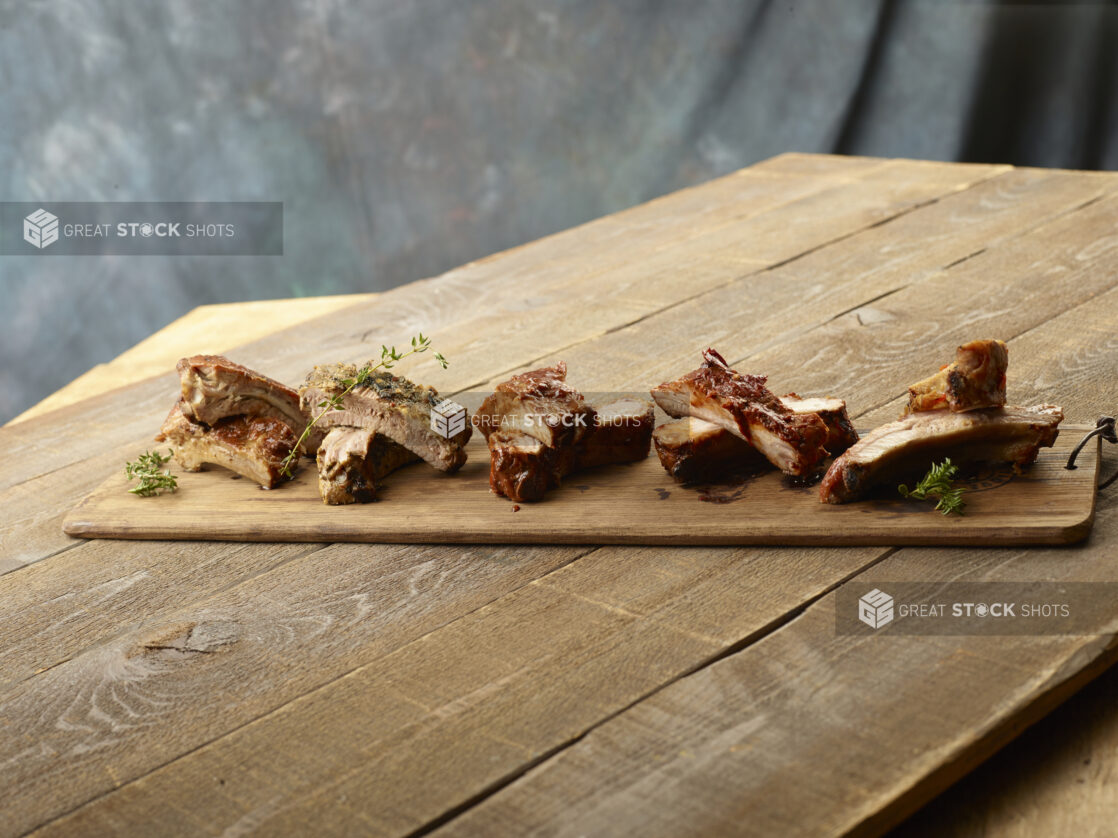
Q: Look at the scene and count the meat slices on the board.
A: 10